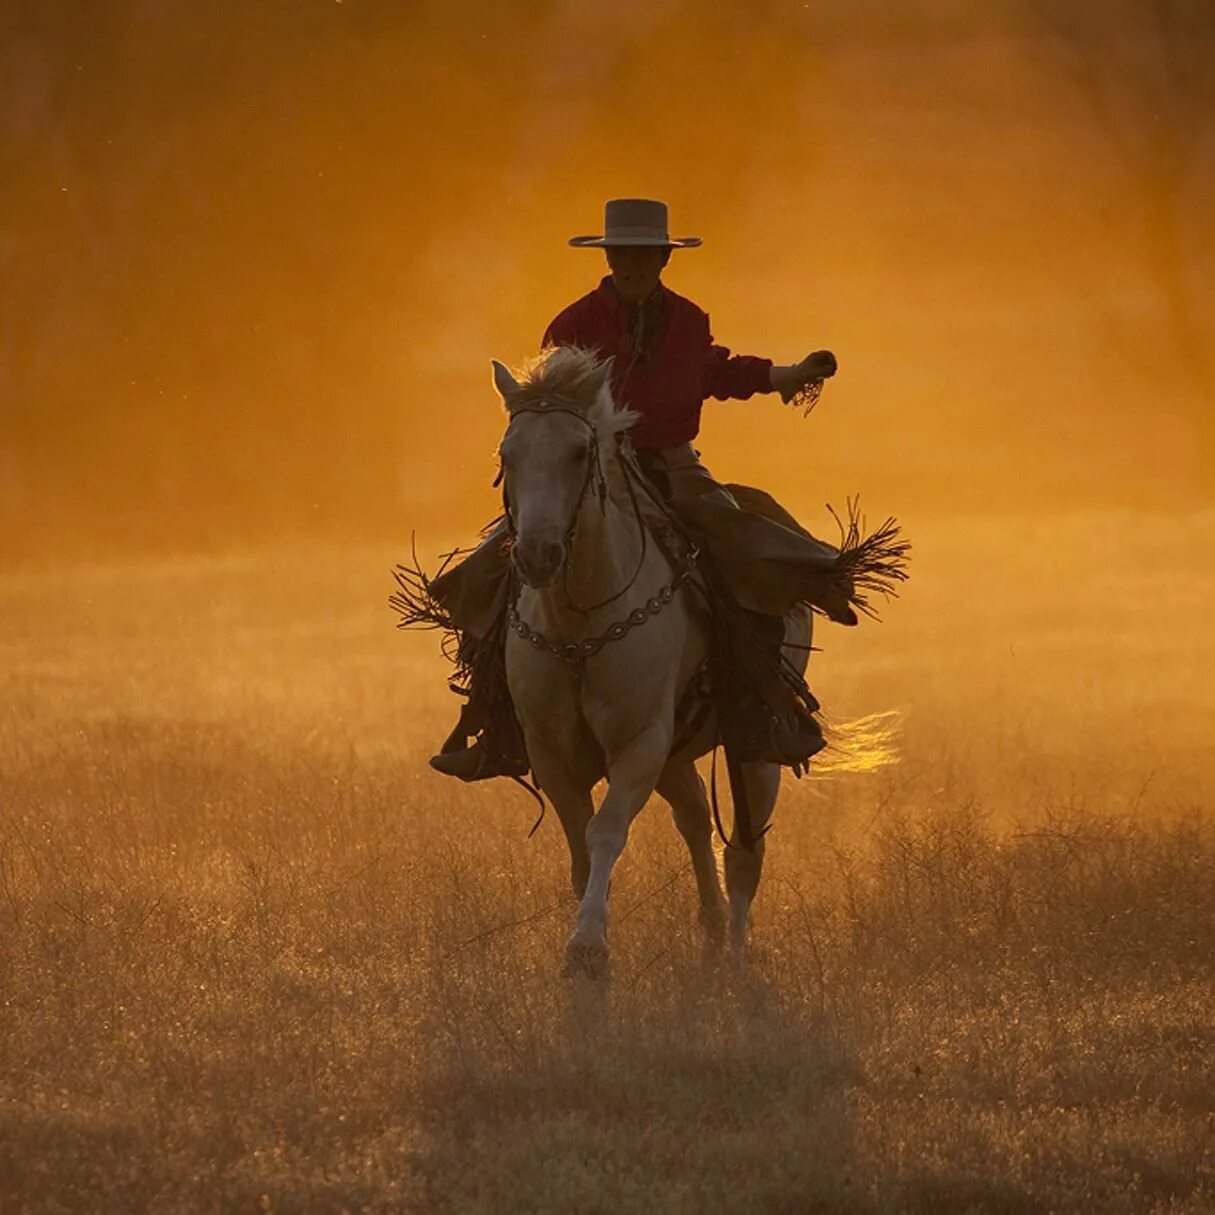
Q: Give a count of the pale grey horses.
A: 1